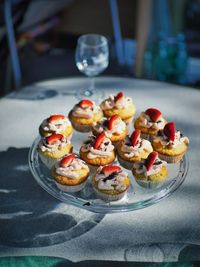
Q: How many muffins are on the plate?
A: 12